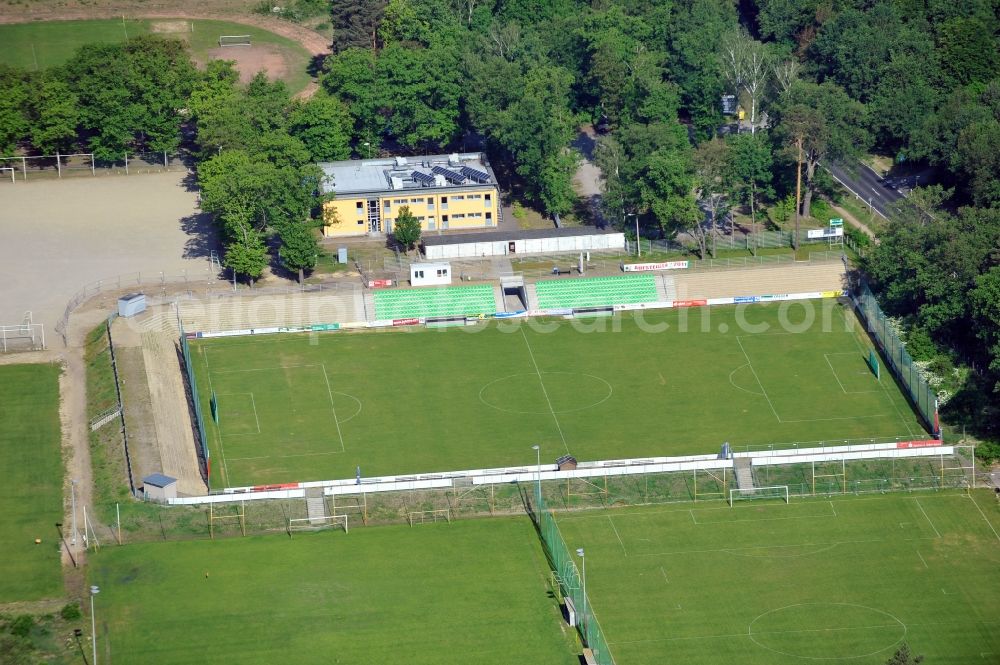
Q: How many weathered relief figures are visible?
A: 0